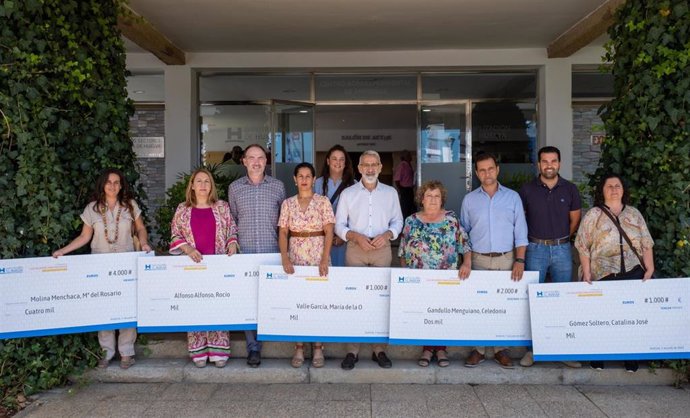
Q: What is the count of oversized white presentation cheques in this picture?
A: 5